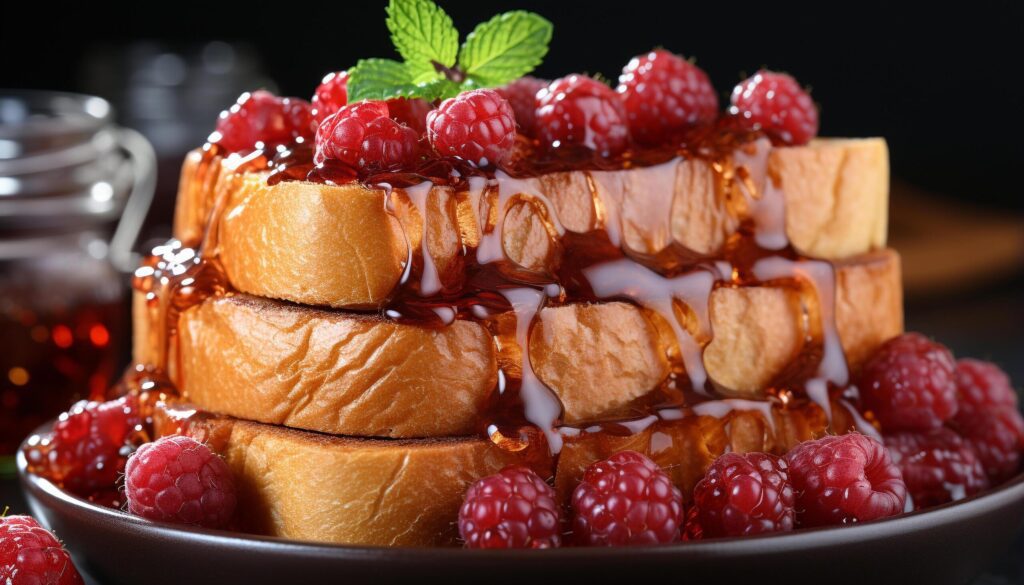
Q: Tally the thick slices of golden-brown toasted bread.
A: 3